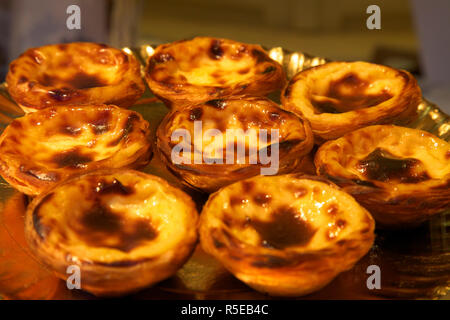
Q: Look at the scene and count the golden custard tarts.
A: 8